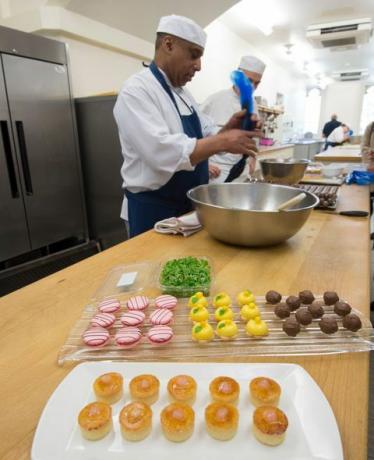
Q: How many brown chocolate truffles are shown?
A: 11